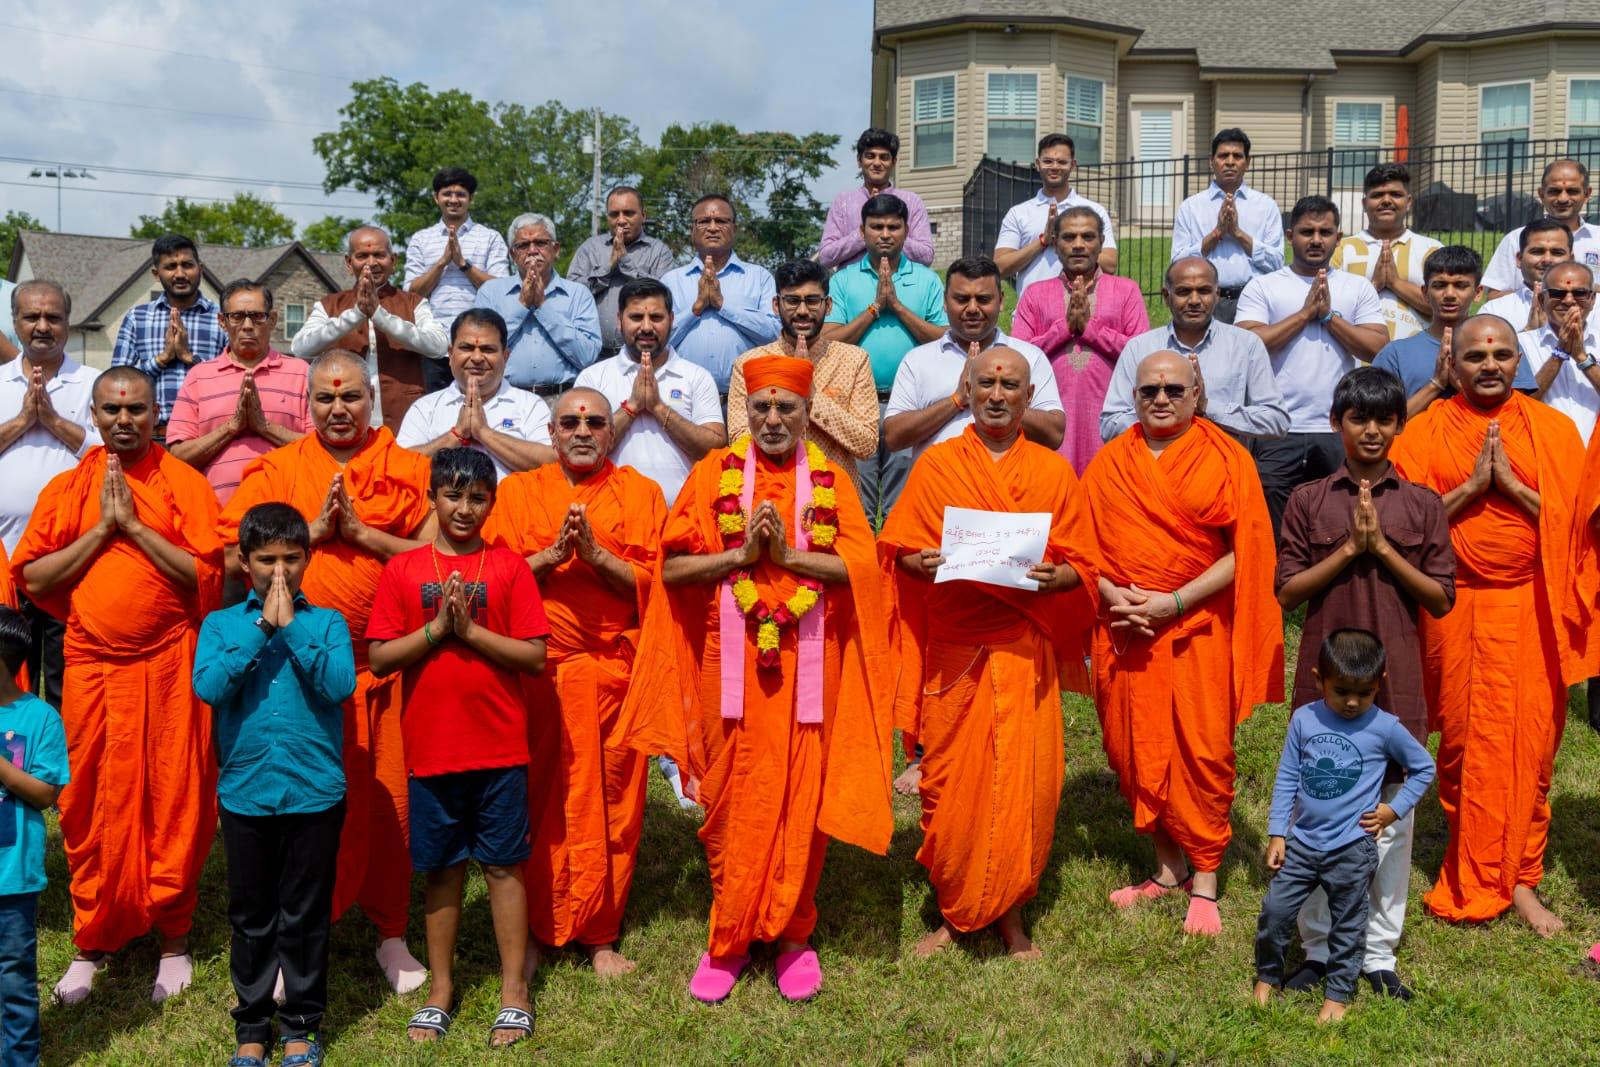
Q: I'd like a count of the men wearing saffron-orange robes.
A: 7